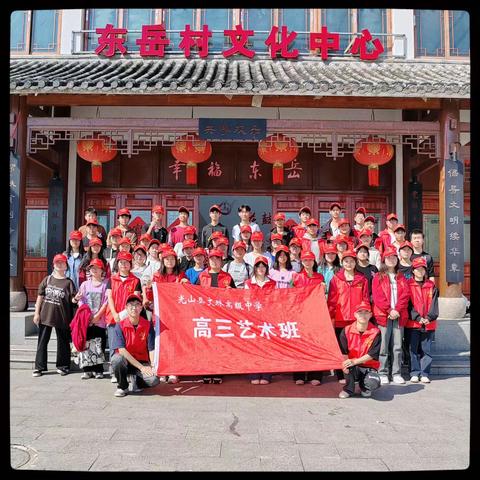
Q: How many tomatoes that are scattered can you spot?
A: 0